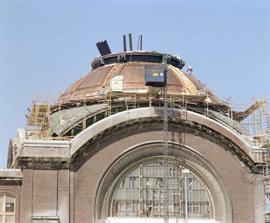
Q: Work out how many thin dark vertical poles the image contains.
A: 3